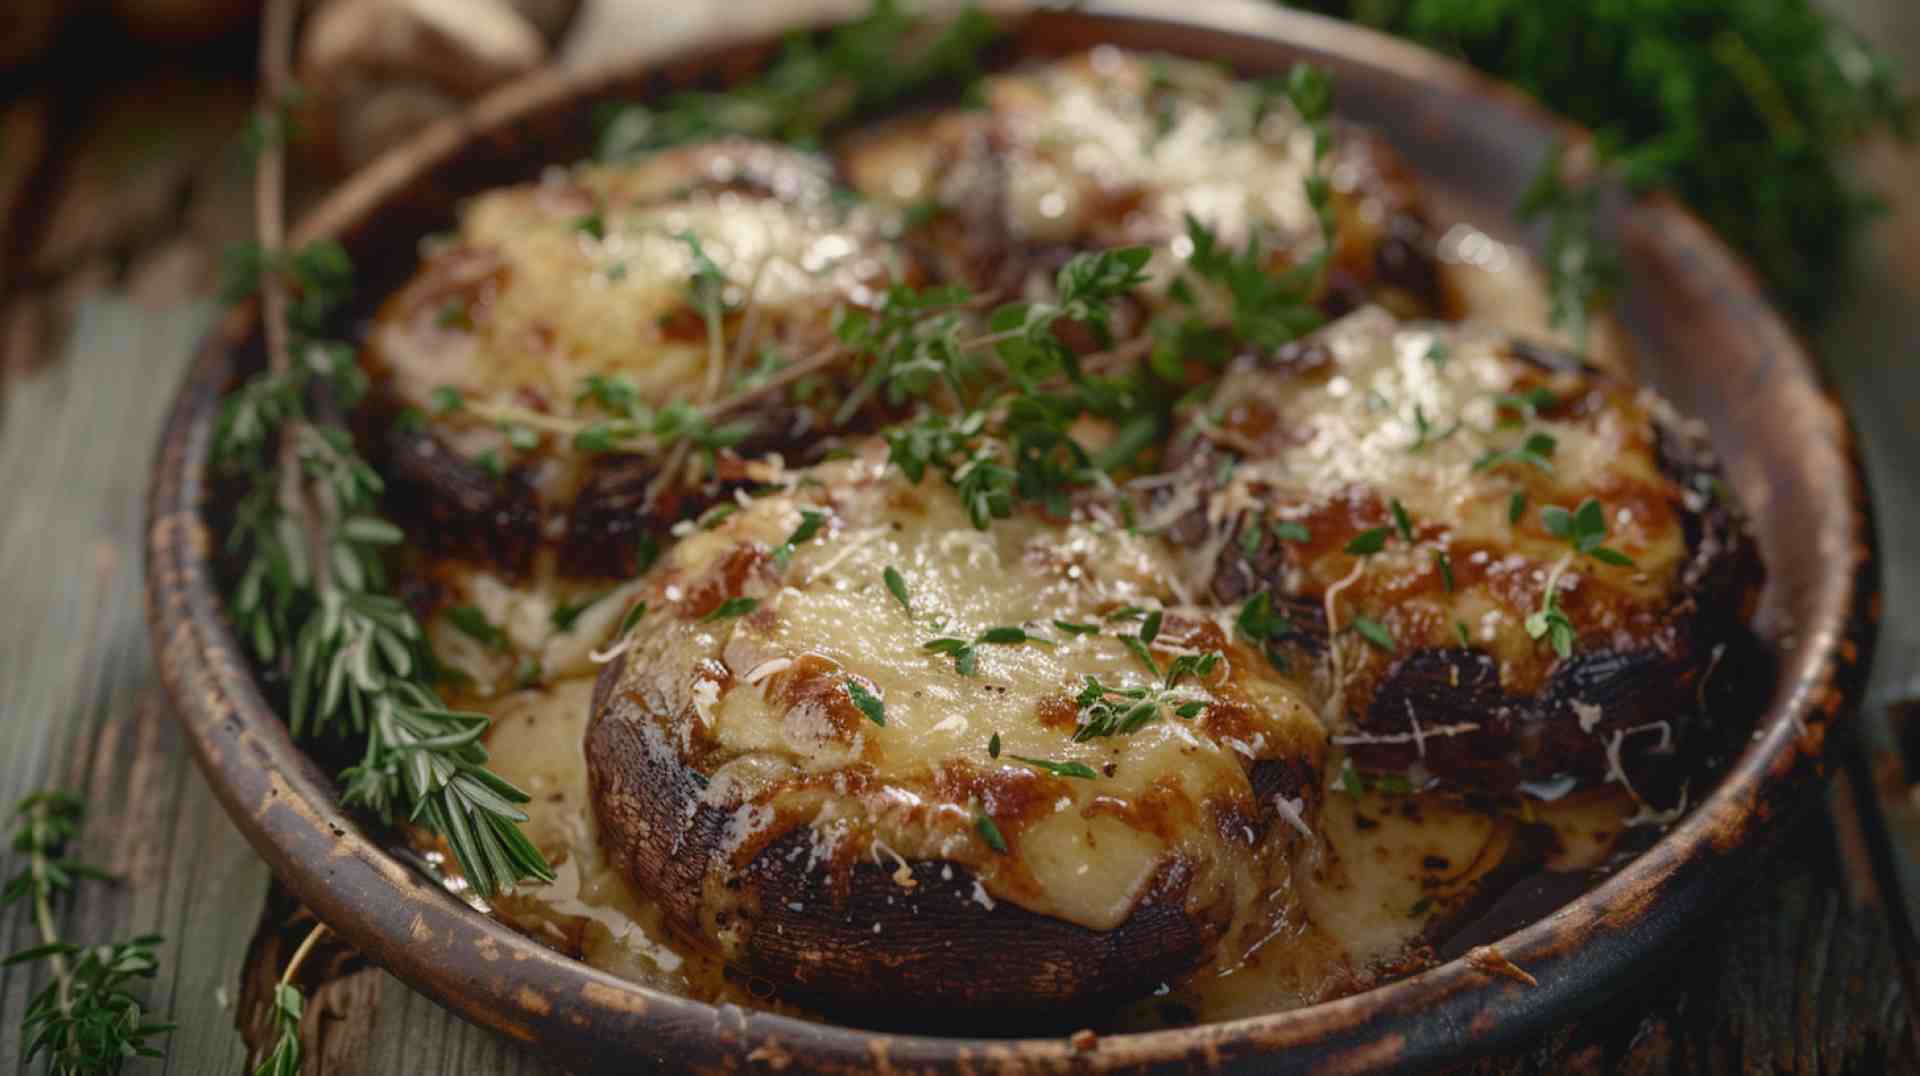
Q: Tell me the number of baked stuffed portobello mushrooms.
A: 4